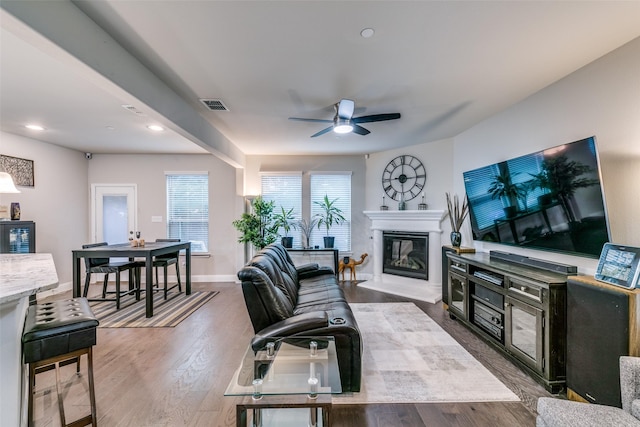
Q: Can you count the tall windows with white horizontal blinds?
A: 3